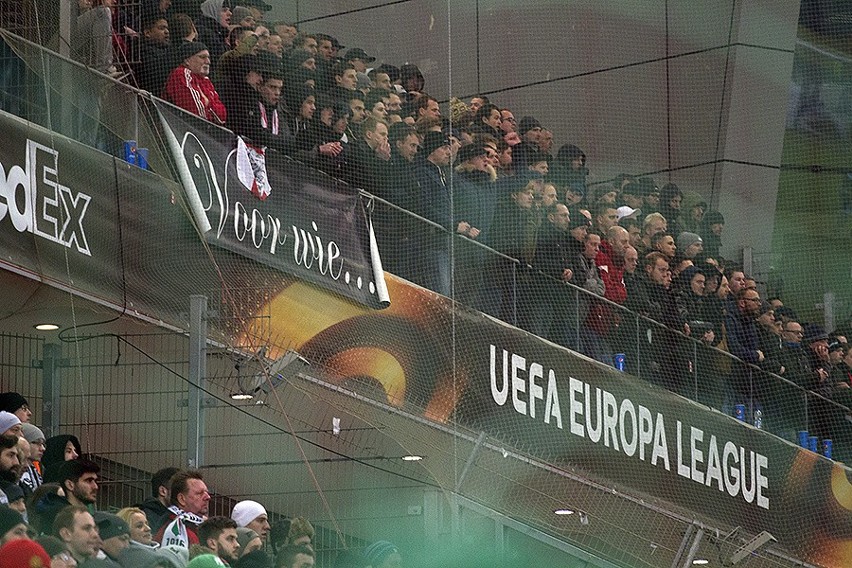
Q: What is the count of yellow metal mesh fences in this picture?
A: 0